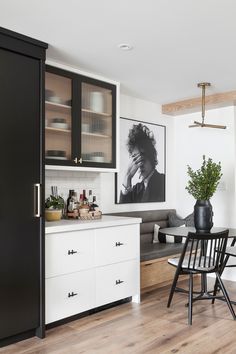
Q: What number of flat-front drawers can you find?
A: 4